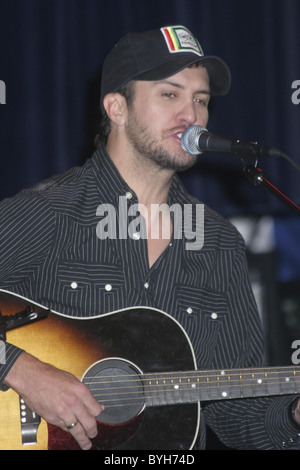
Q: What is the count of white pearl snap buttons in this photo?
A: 7